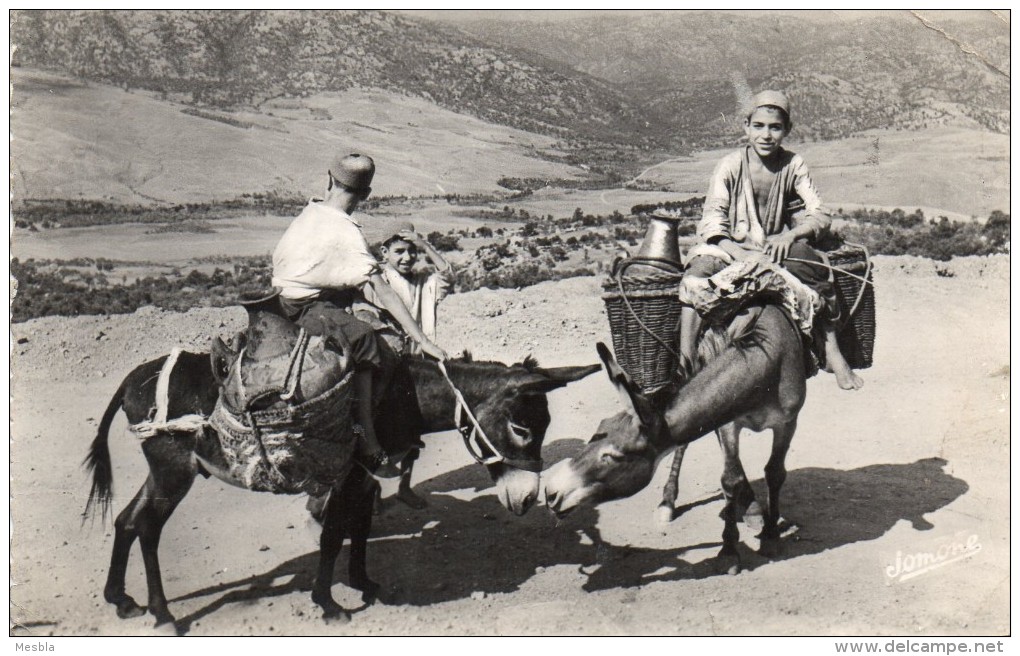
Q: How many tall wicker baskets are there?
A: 2